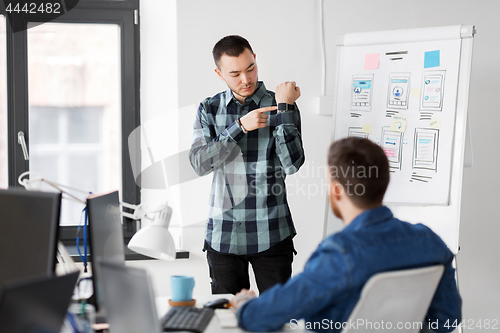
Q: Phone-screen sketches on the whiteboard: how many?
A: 6